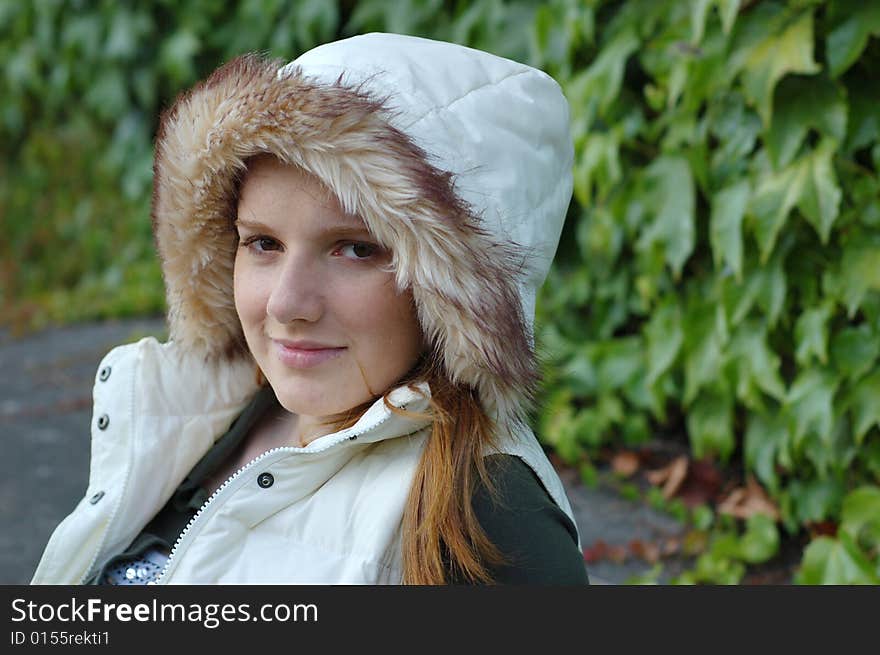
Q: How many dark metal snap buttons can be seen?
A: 4